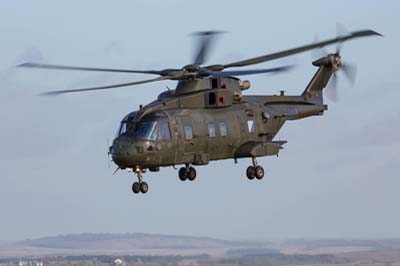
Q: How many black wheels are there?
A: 6